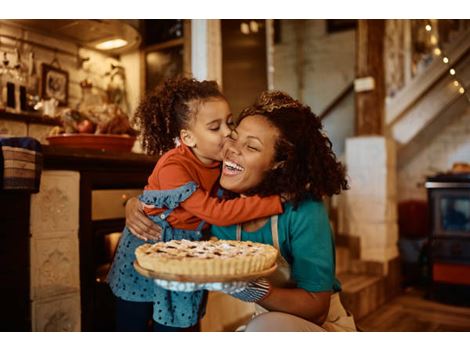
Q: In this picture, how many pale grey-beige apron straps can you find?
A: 2